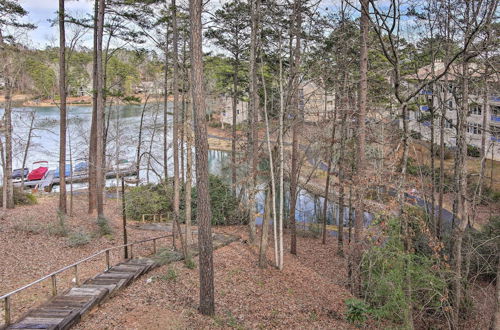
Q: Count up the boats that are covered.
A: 4